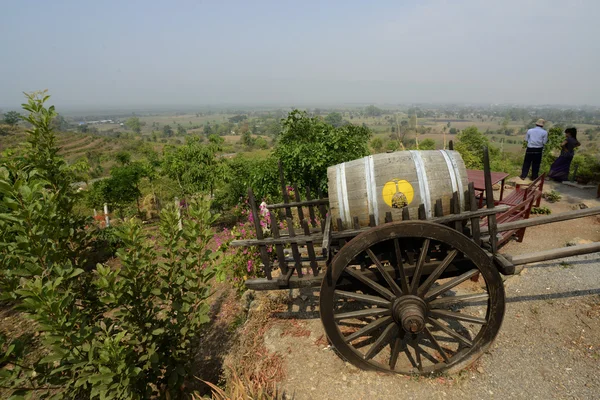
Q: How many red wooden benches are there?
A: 2